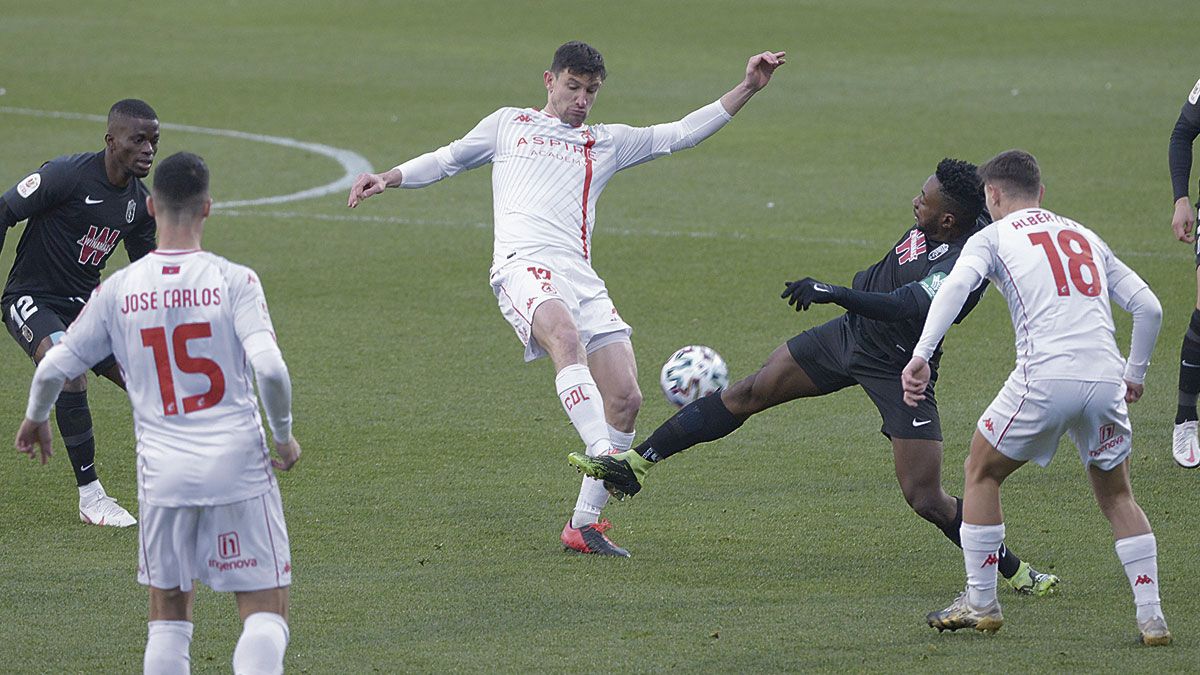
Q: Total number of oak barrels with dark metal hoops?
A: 0